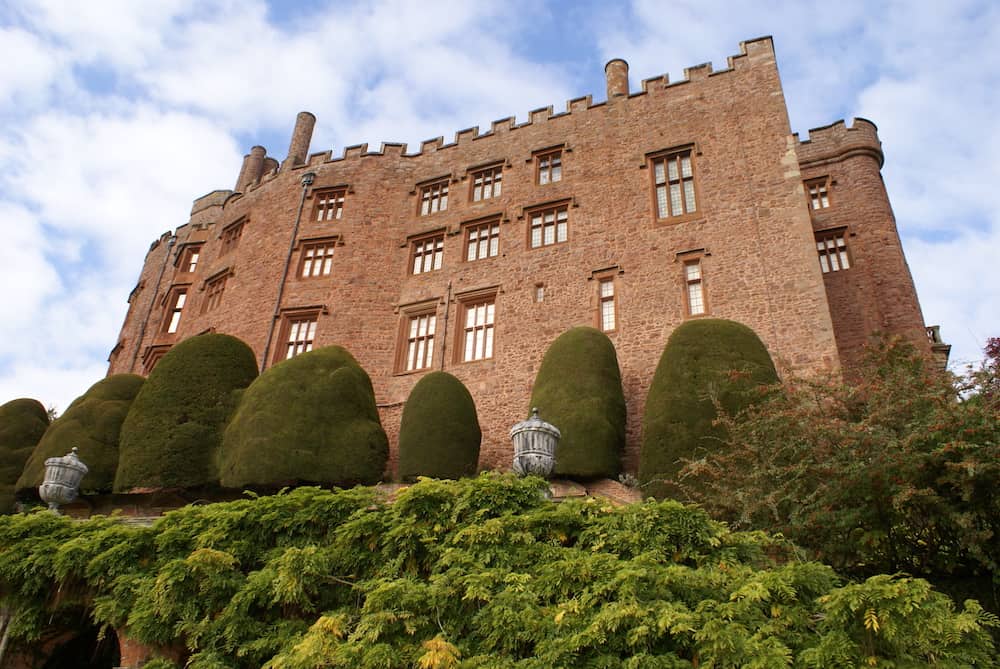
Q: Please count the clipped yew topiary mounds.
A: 7